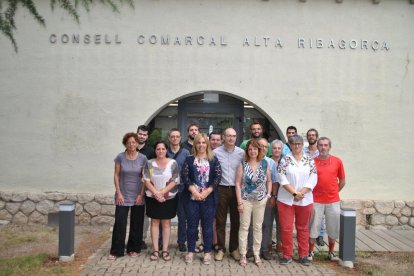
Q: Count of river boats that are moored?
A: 0